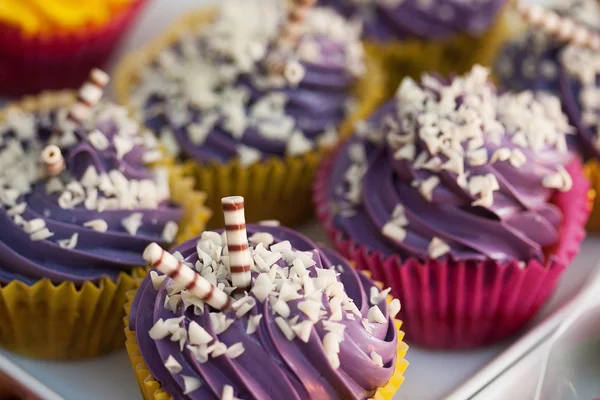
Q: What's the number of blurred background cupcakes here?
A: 4